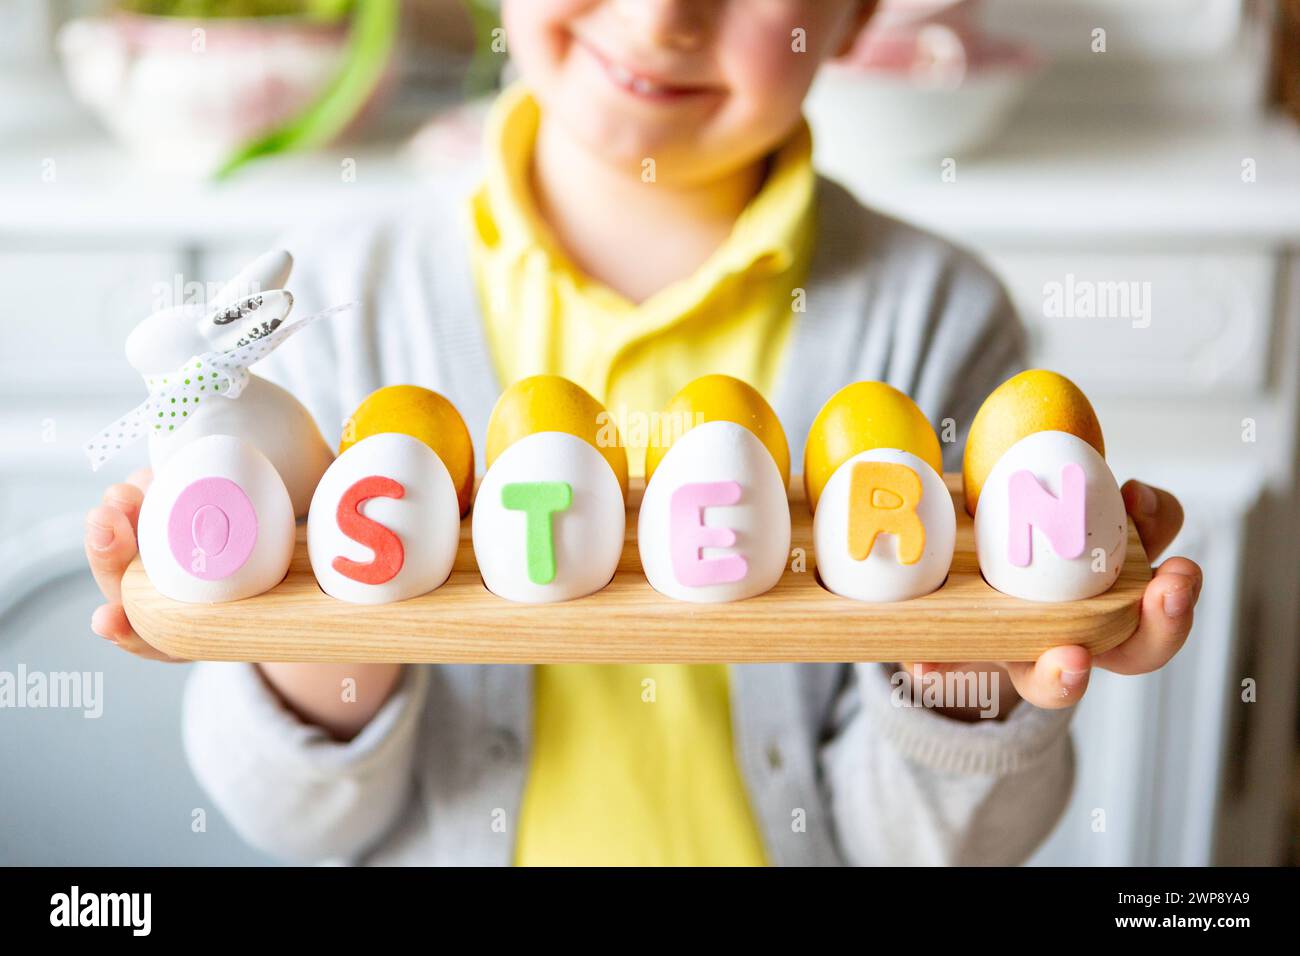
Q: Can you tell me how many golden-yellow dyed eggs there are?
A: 5